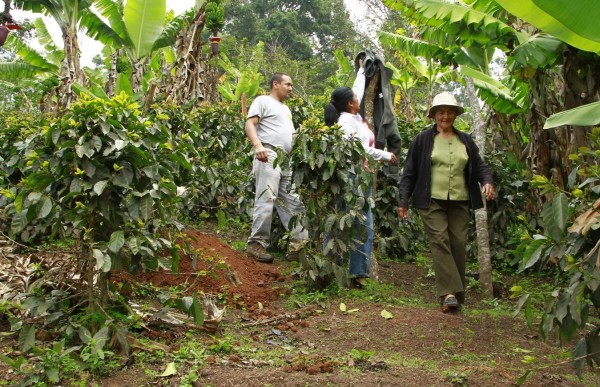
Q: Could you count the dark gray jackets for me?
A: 1